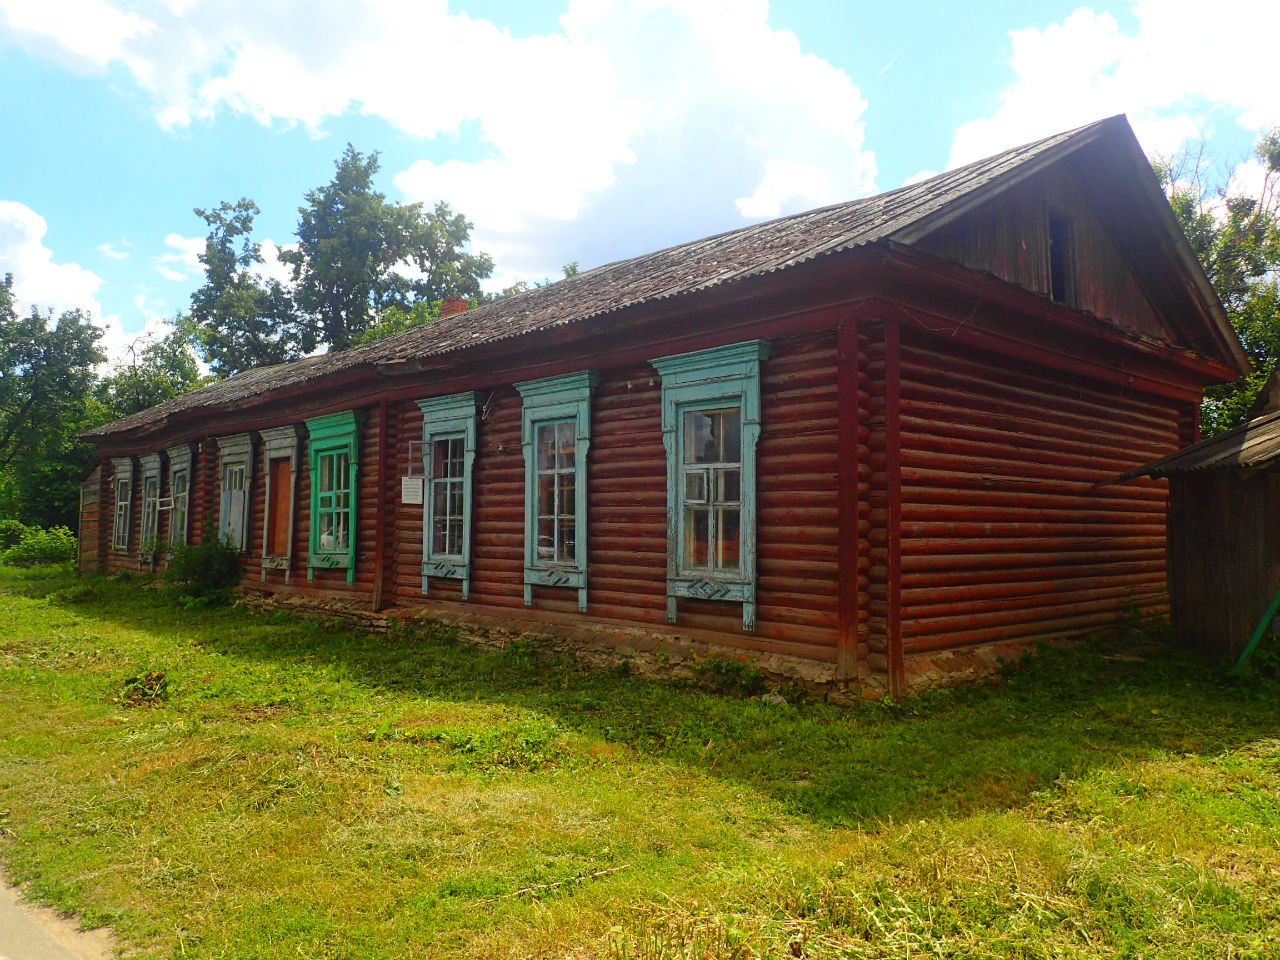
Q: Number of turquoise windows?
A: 3